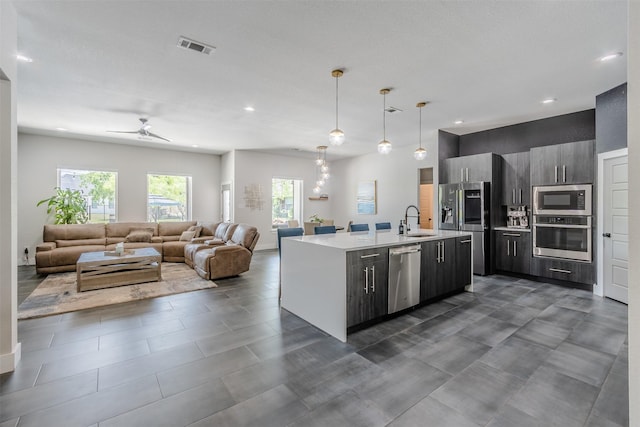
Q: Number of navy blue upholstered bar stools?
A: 4